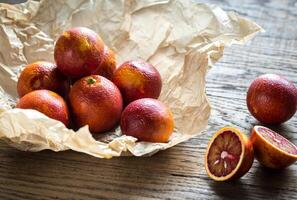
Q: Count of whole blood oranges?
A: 8